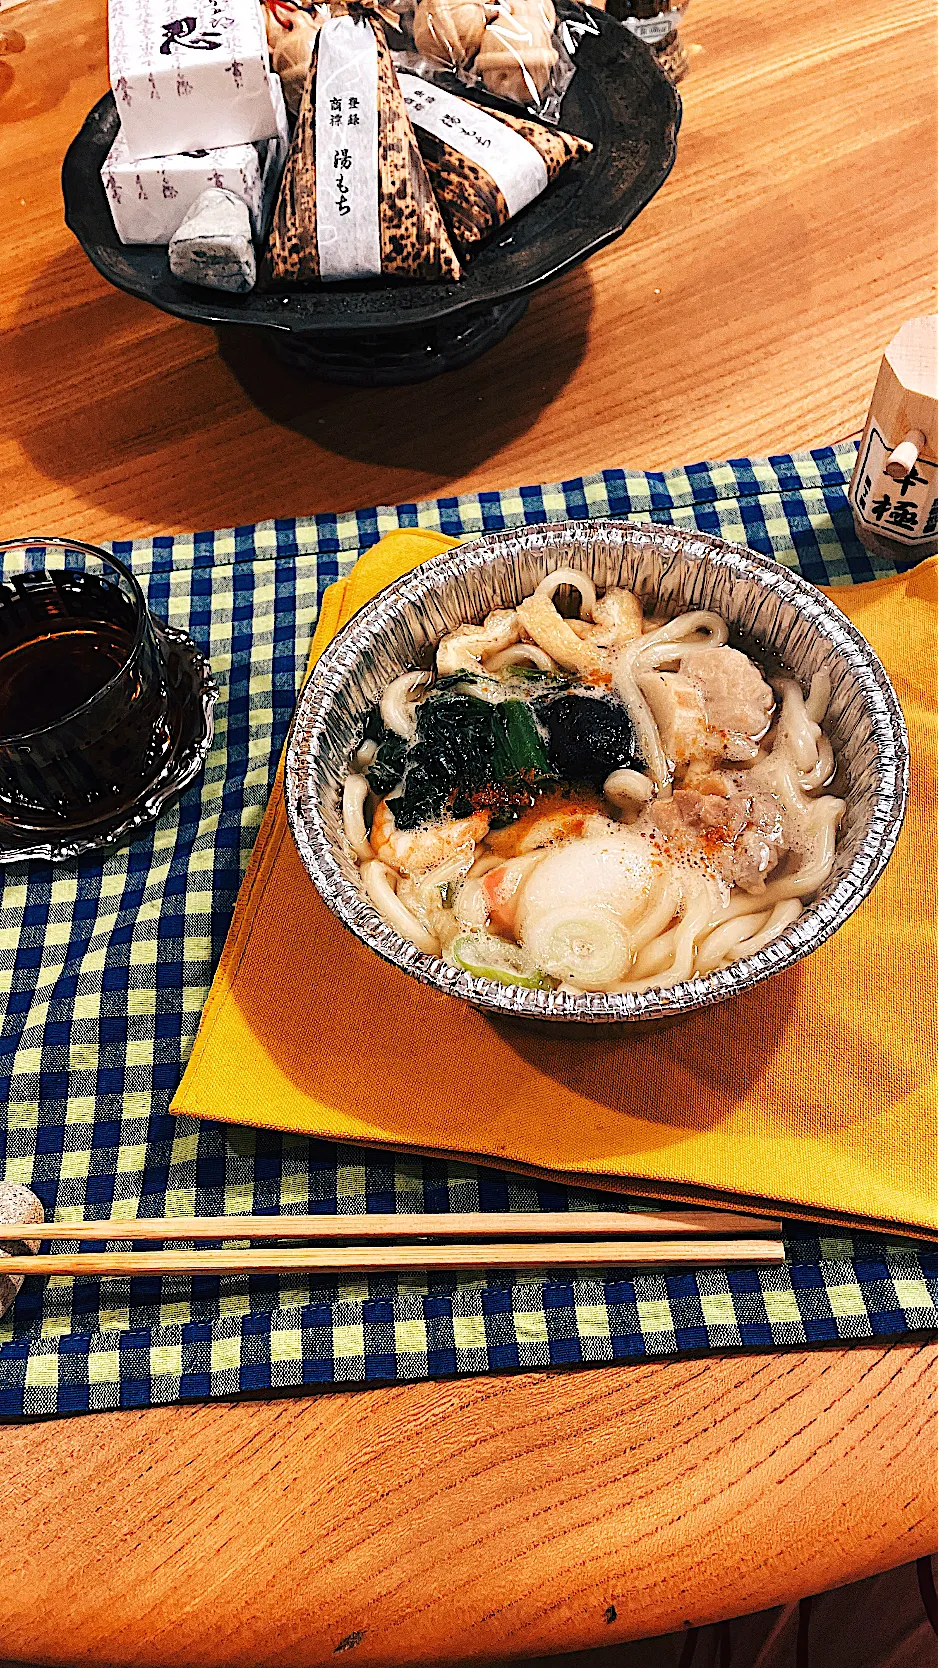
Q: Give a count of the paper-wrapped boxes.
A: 2